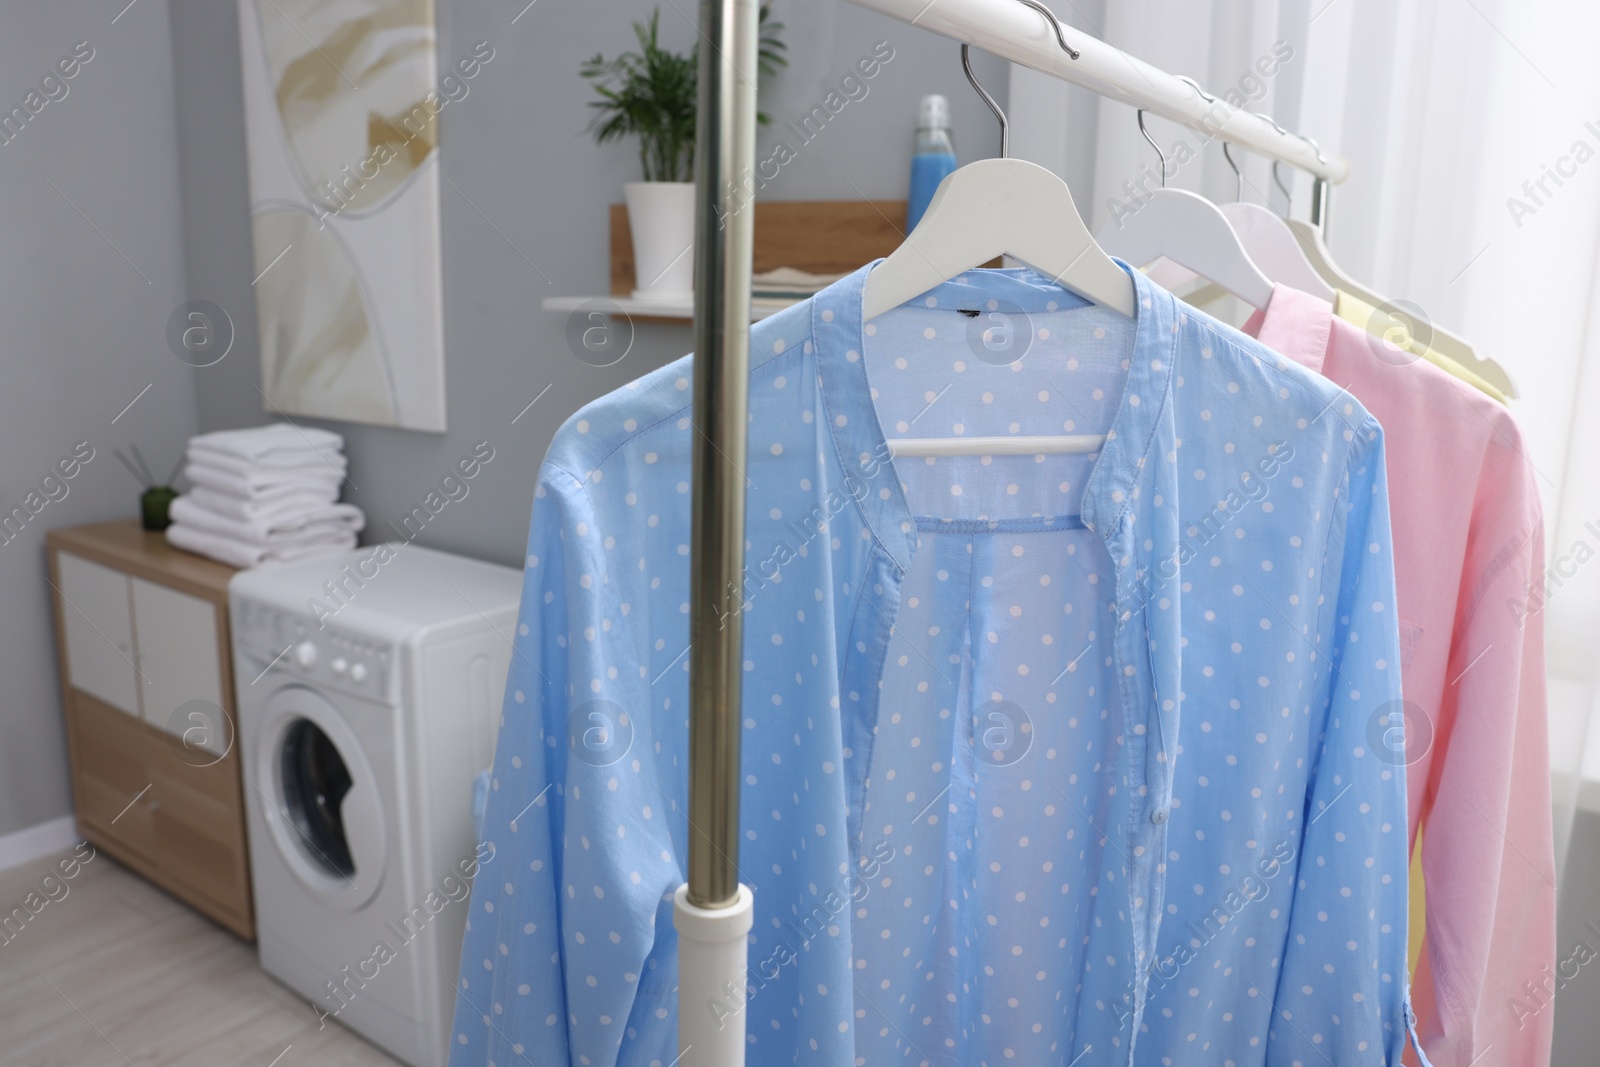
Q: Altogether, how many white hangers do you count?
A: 4